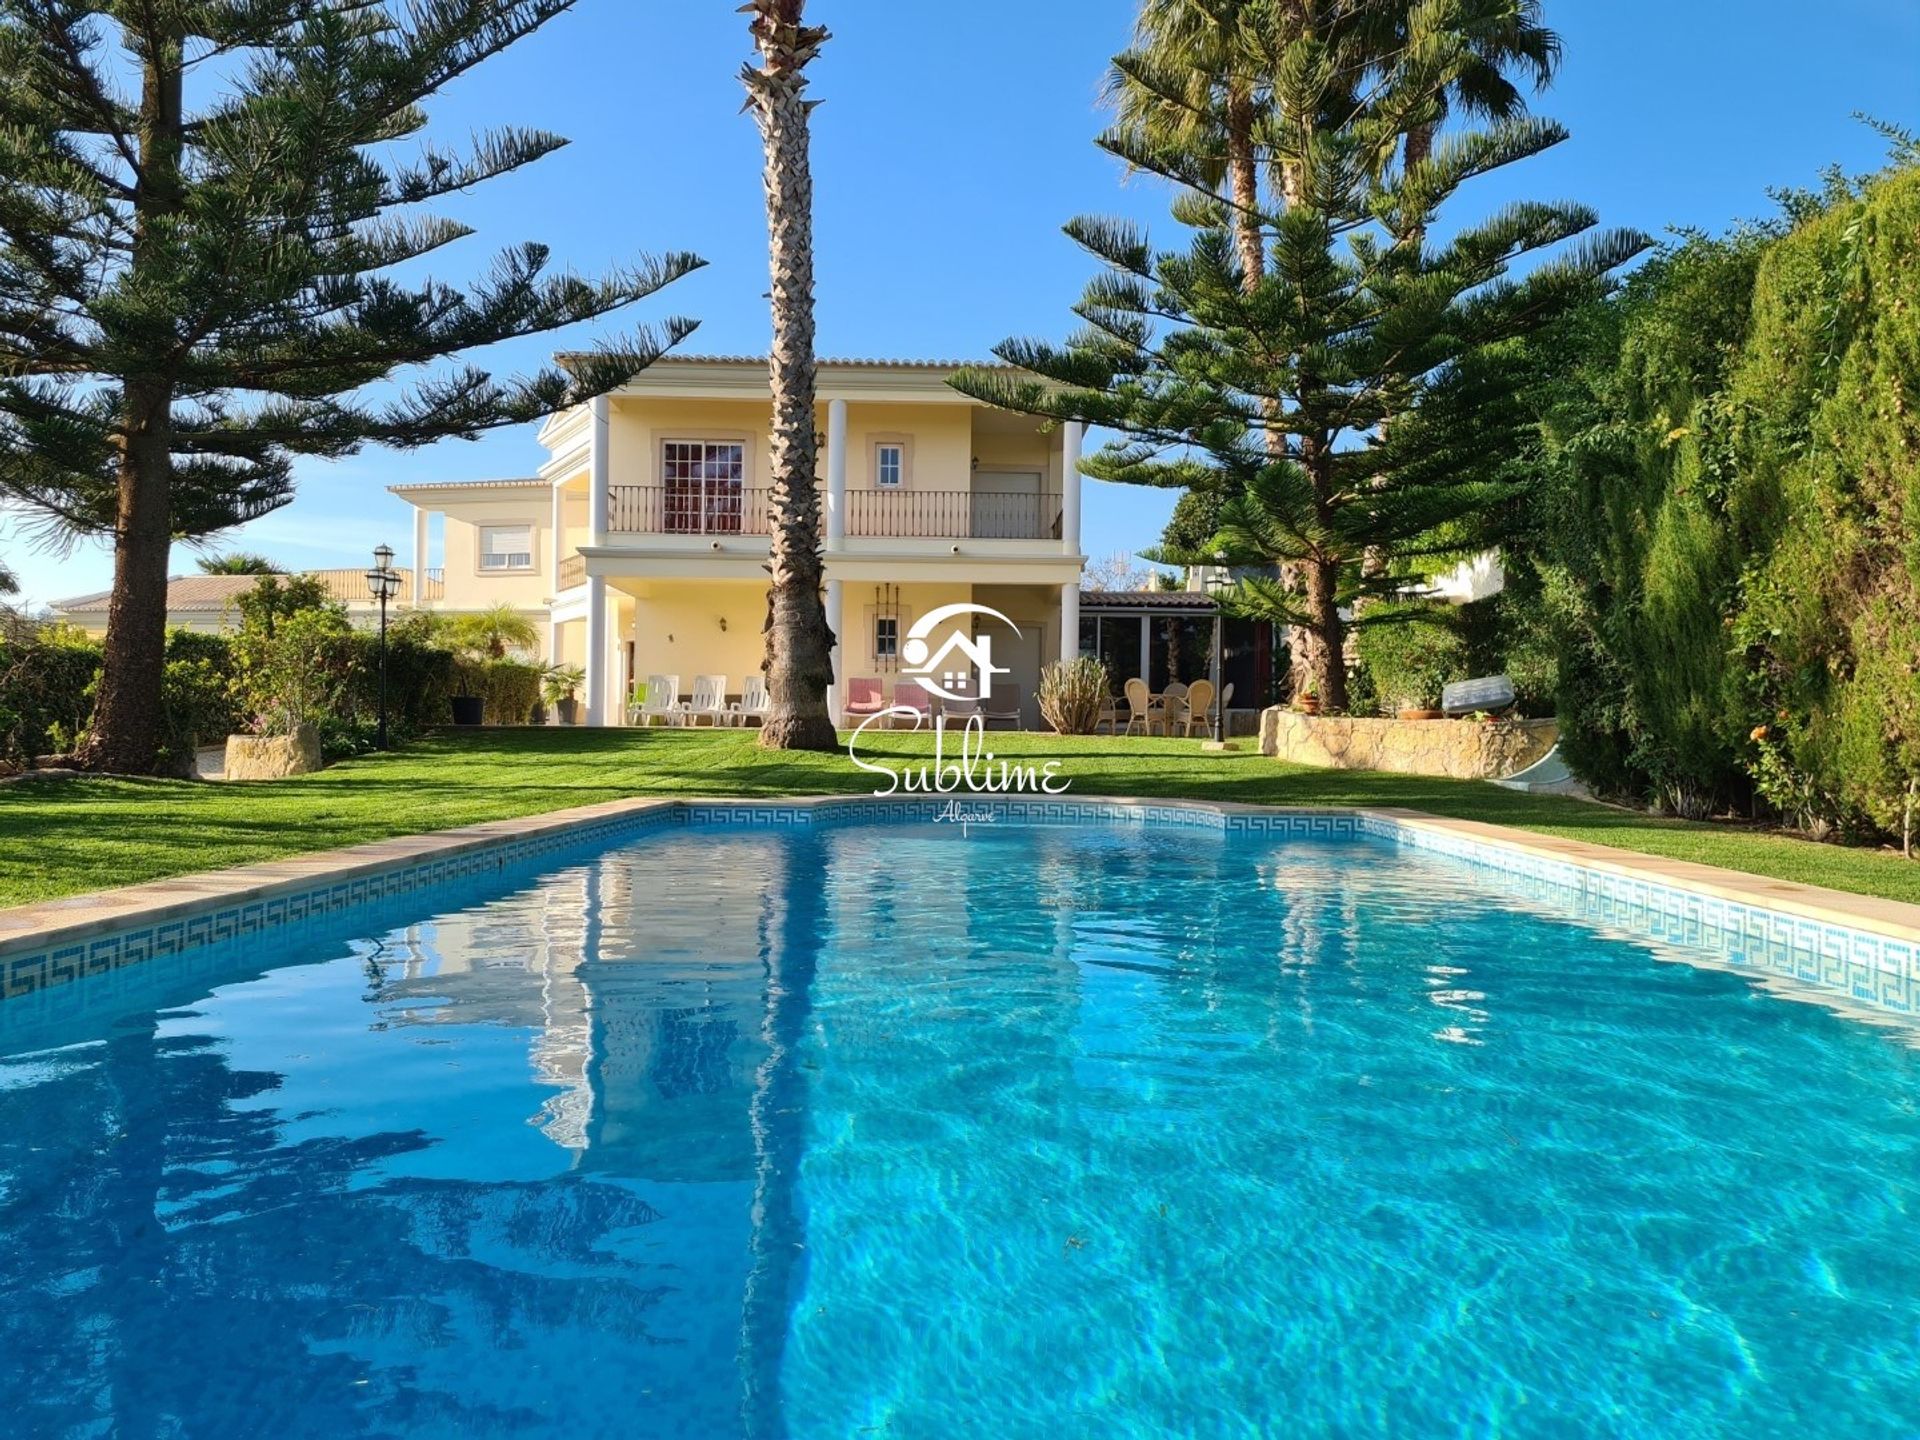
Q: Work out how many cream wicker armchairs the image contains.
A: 5